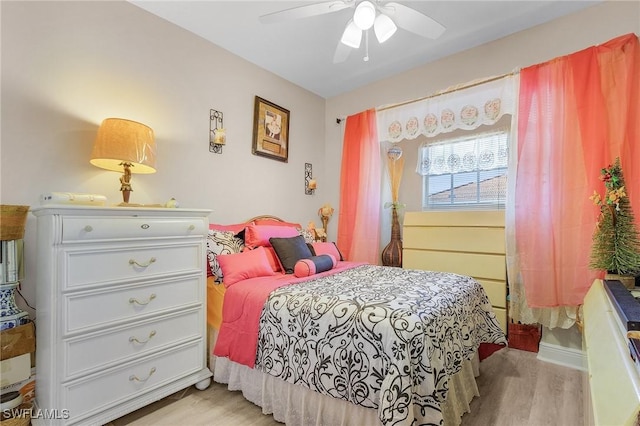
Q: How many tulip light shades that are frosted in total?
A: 3